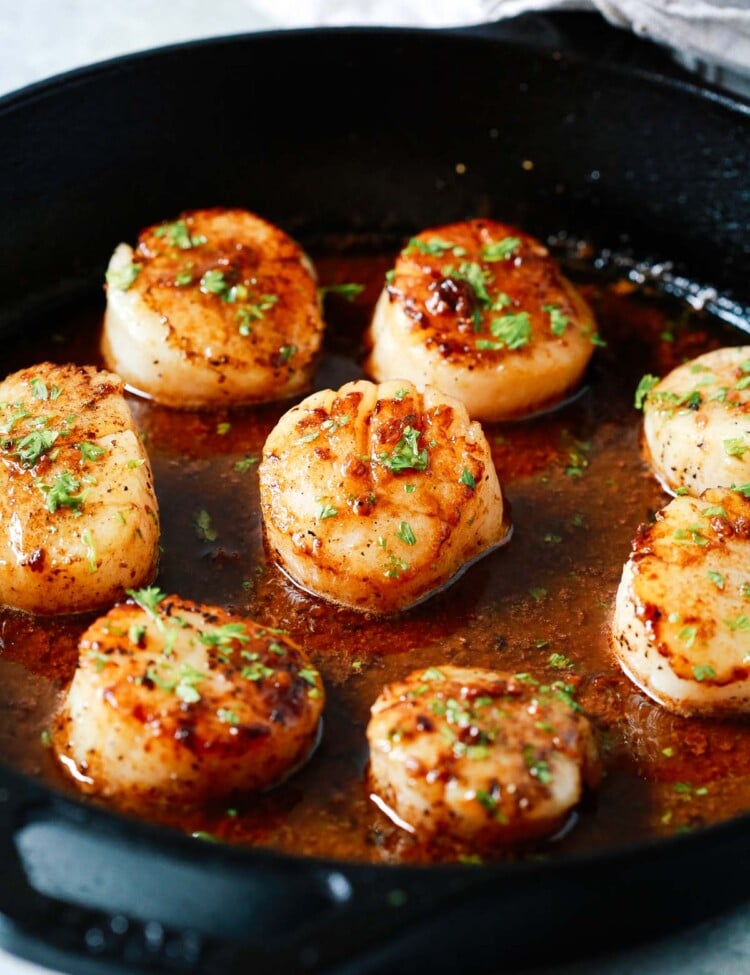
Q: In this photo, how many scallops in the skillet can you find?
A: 8